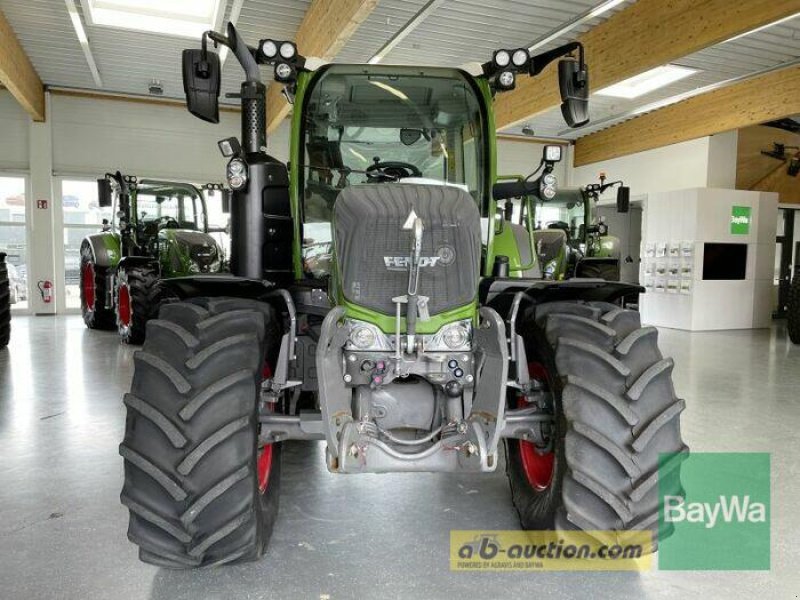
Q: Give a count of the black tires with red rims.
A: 4